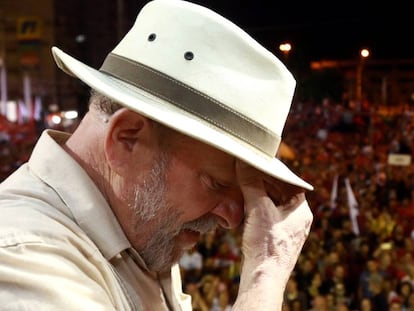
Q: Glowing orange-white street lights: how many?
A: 2